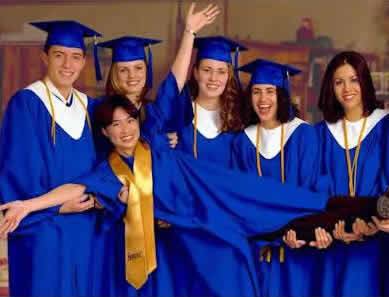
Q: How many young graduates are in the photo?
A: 6